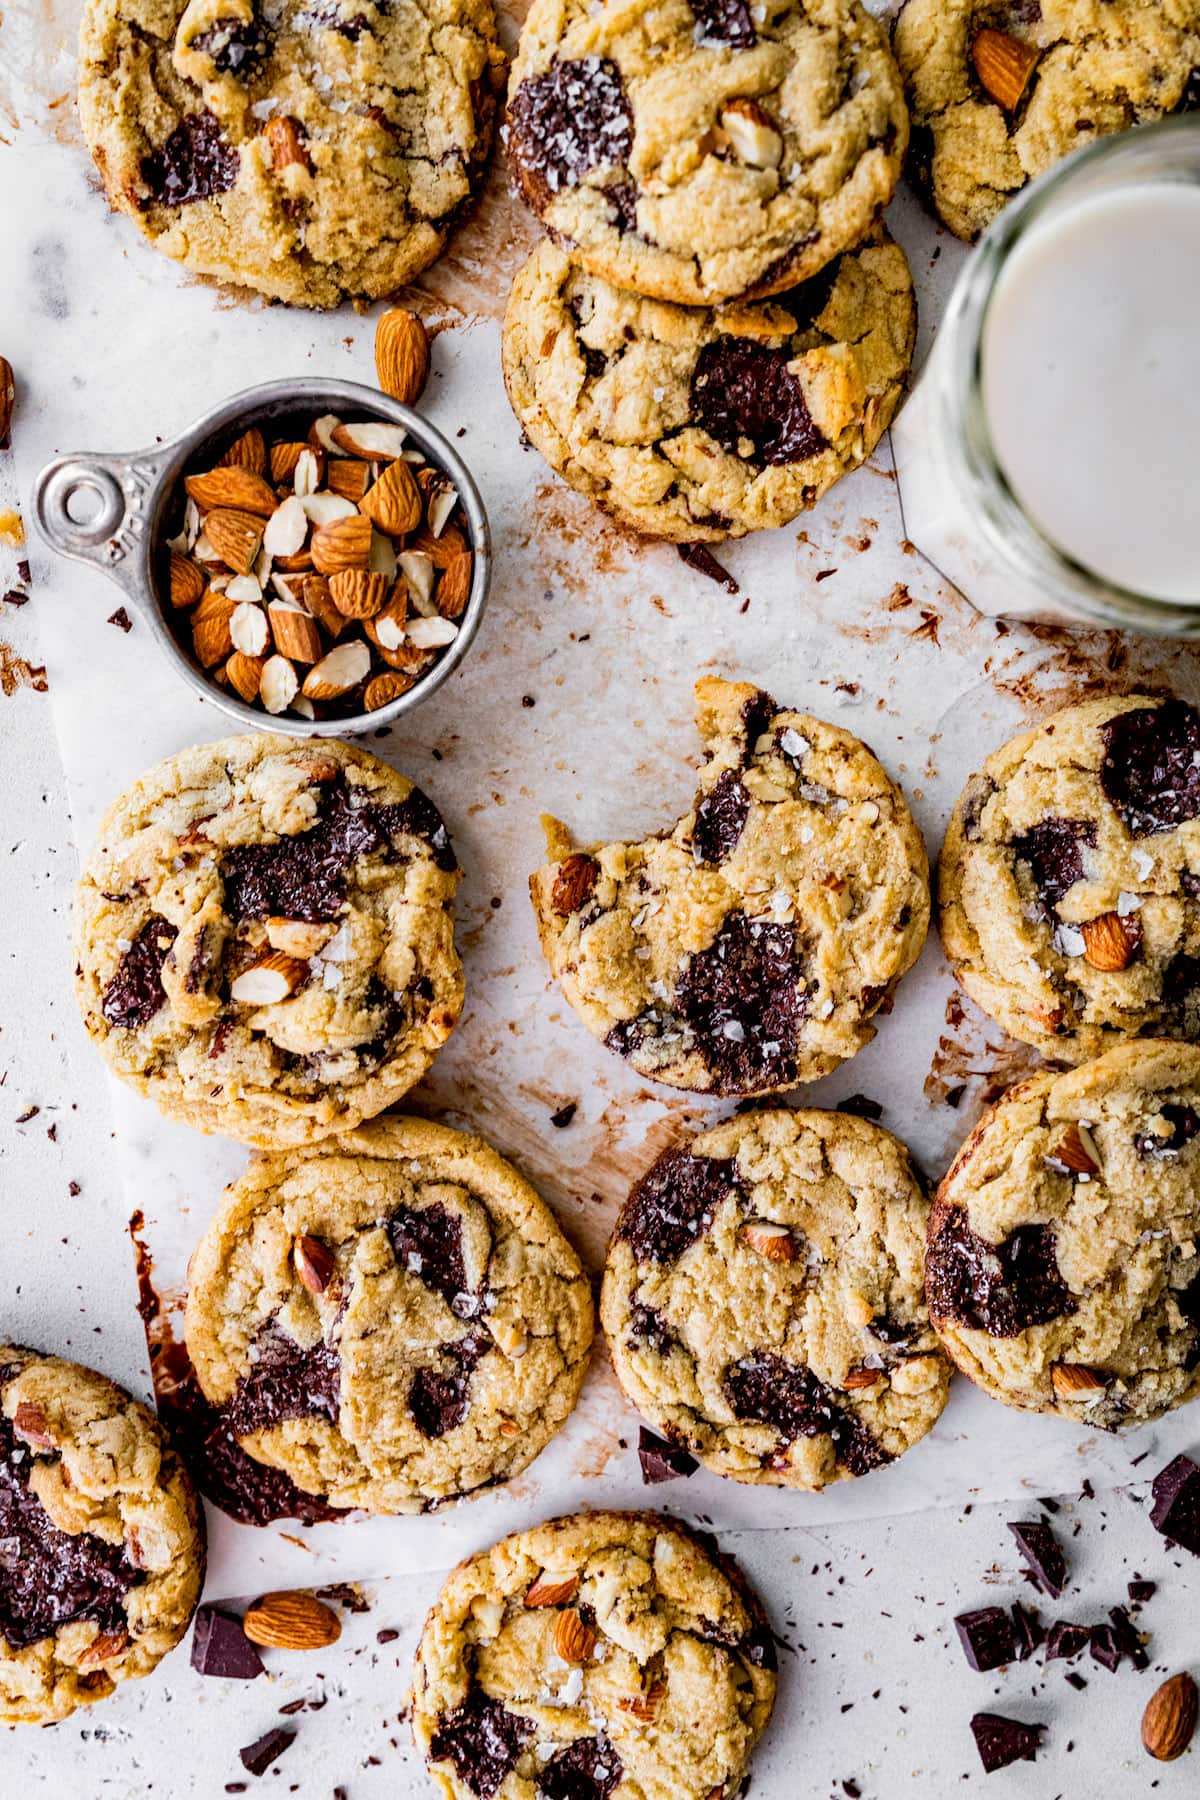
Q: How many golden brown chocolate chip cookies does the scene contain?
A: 12